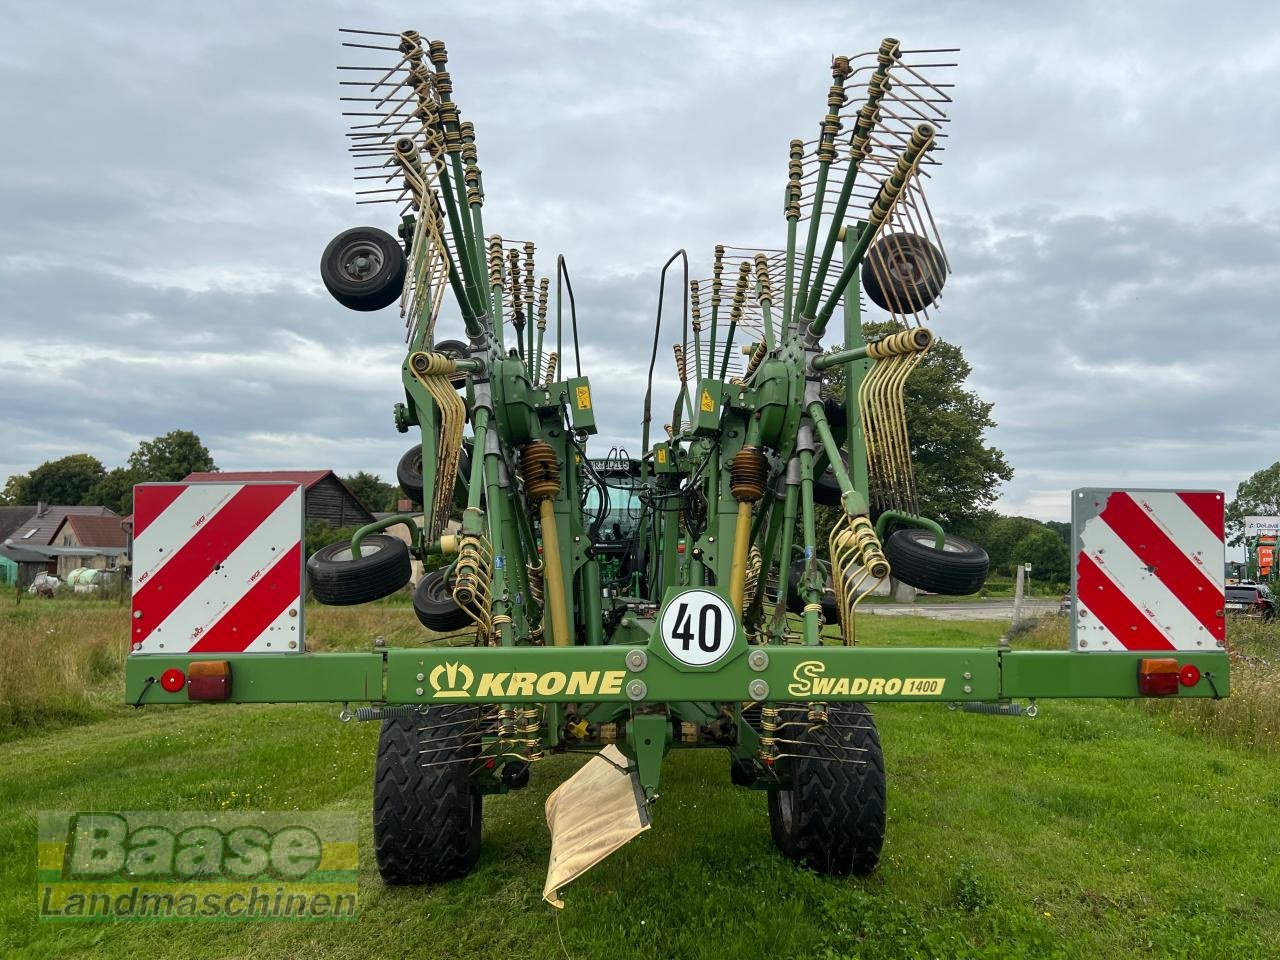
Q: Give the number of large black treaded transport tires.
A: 2